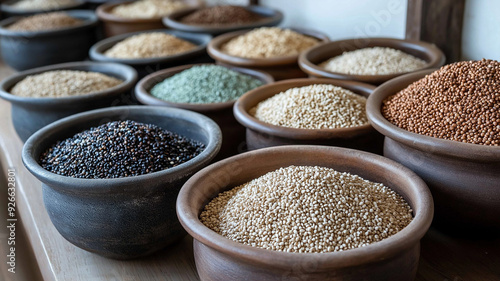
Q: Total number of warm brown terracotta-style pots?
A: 7